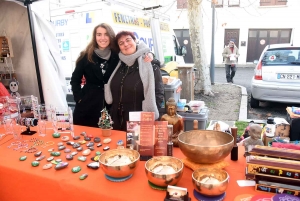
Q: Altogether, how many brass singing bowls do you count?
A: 4